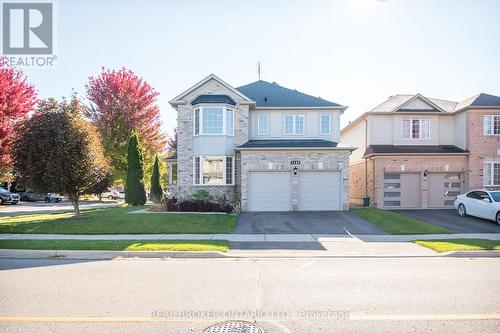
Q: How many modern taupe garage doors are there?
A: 2